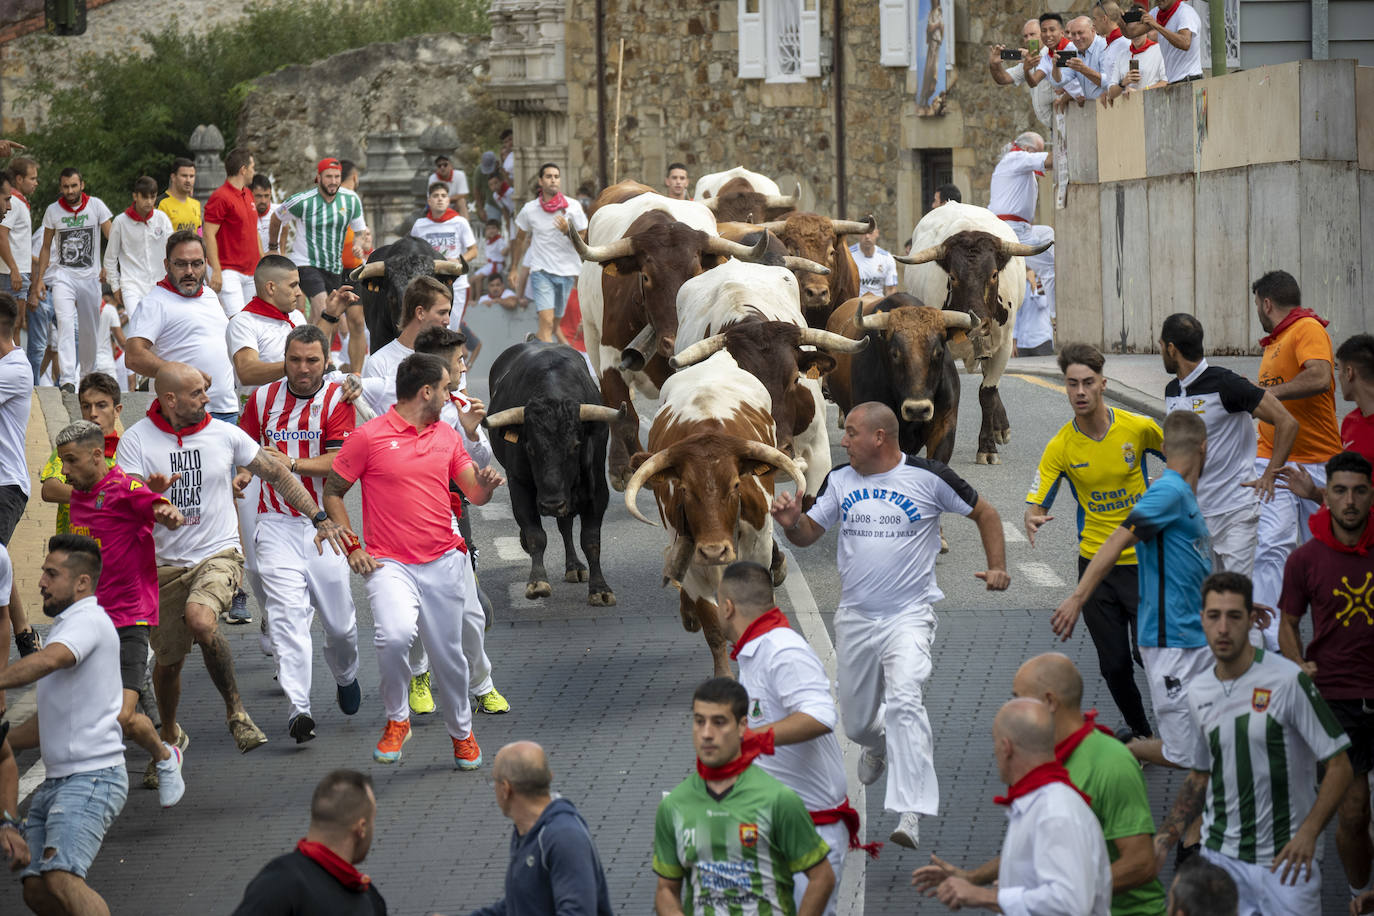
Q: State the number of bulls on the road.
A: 11